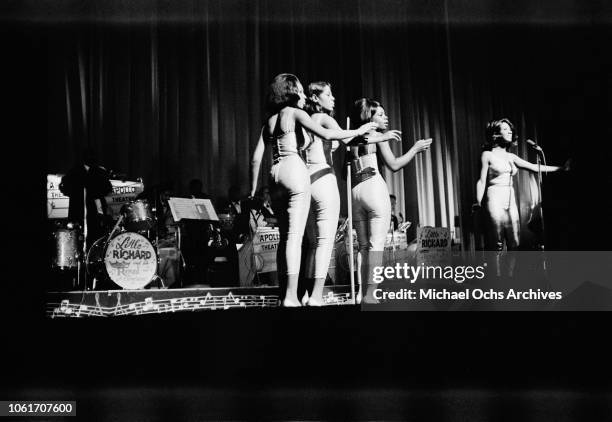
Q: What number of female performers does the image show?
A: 4